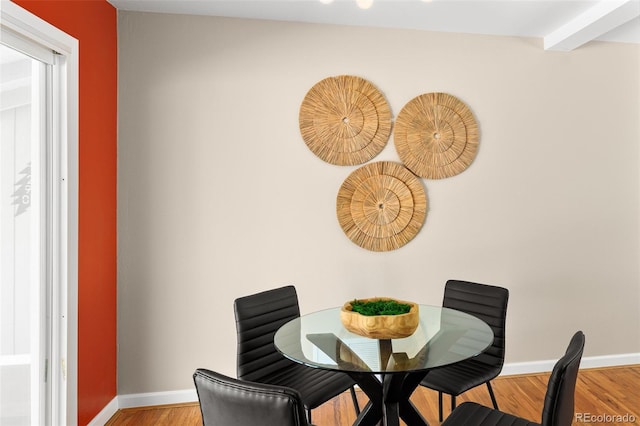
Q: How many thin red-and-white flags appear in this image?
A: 0